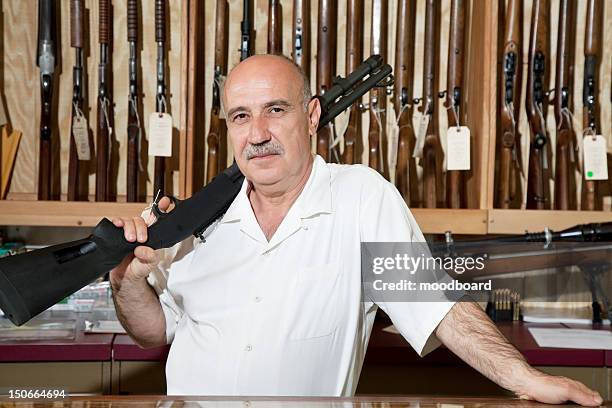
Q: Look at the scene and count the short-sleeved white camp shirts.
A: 1